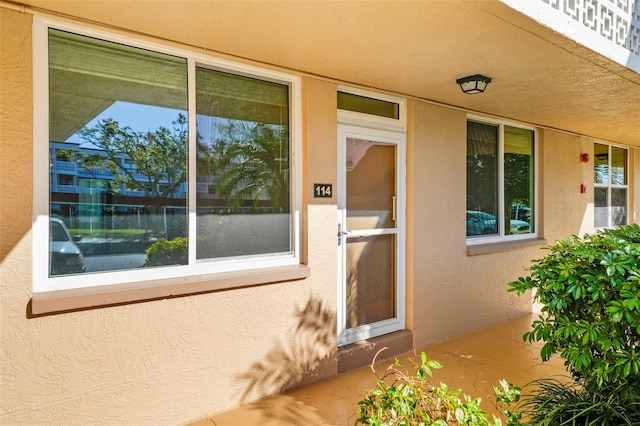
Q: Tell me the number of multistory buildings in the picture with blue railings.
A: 1